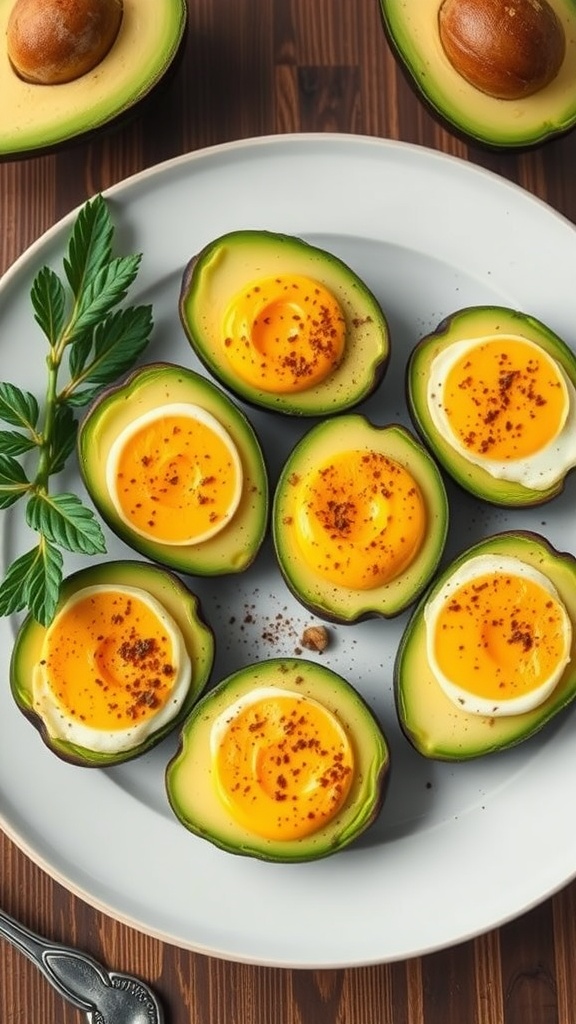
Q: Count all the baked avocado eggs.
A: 7